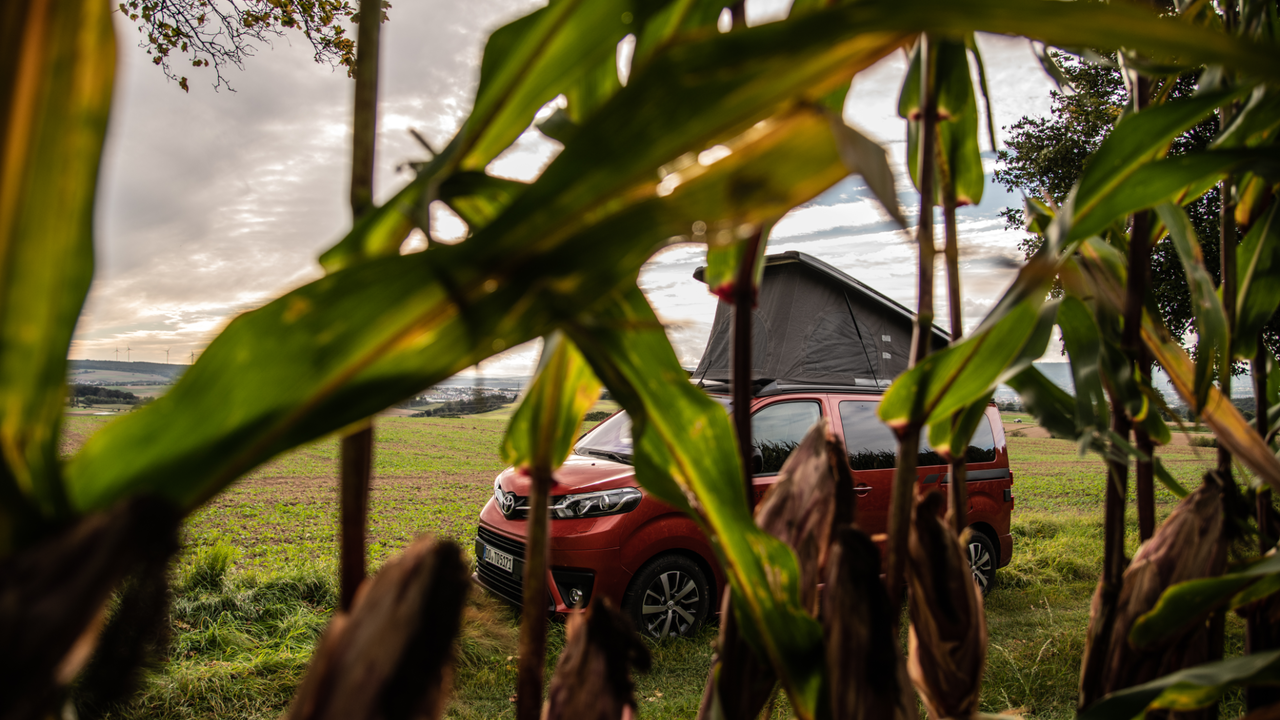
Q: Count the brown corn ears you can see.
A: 7